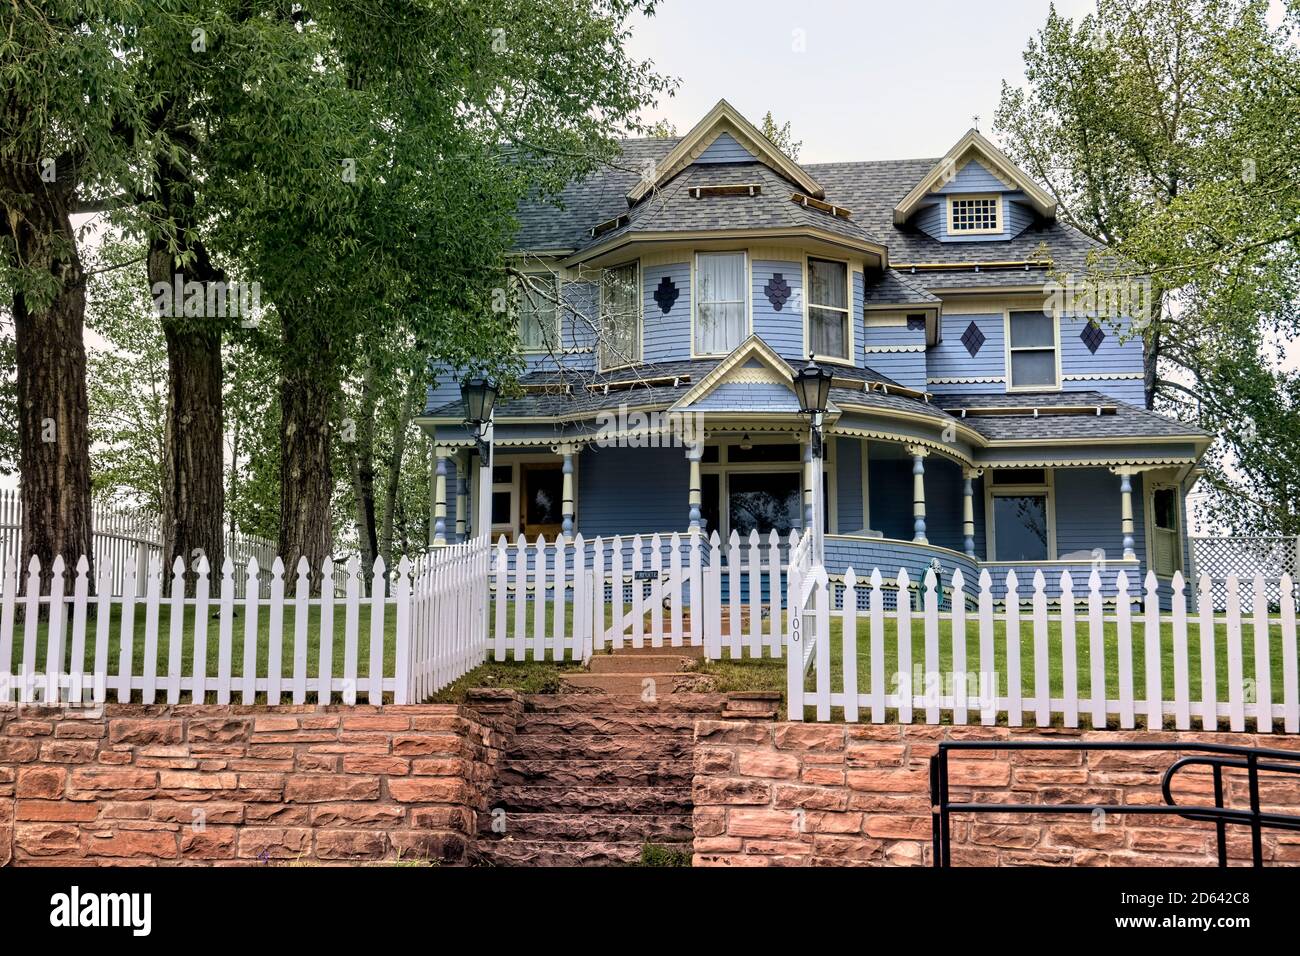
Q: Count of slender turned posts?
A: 8